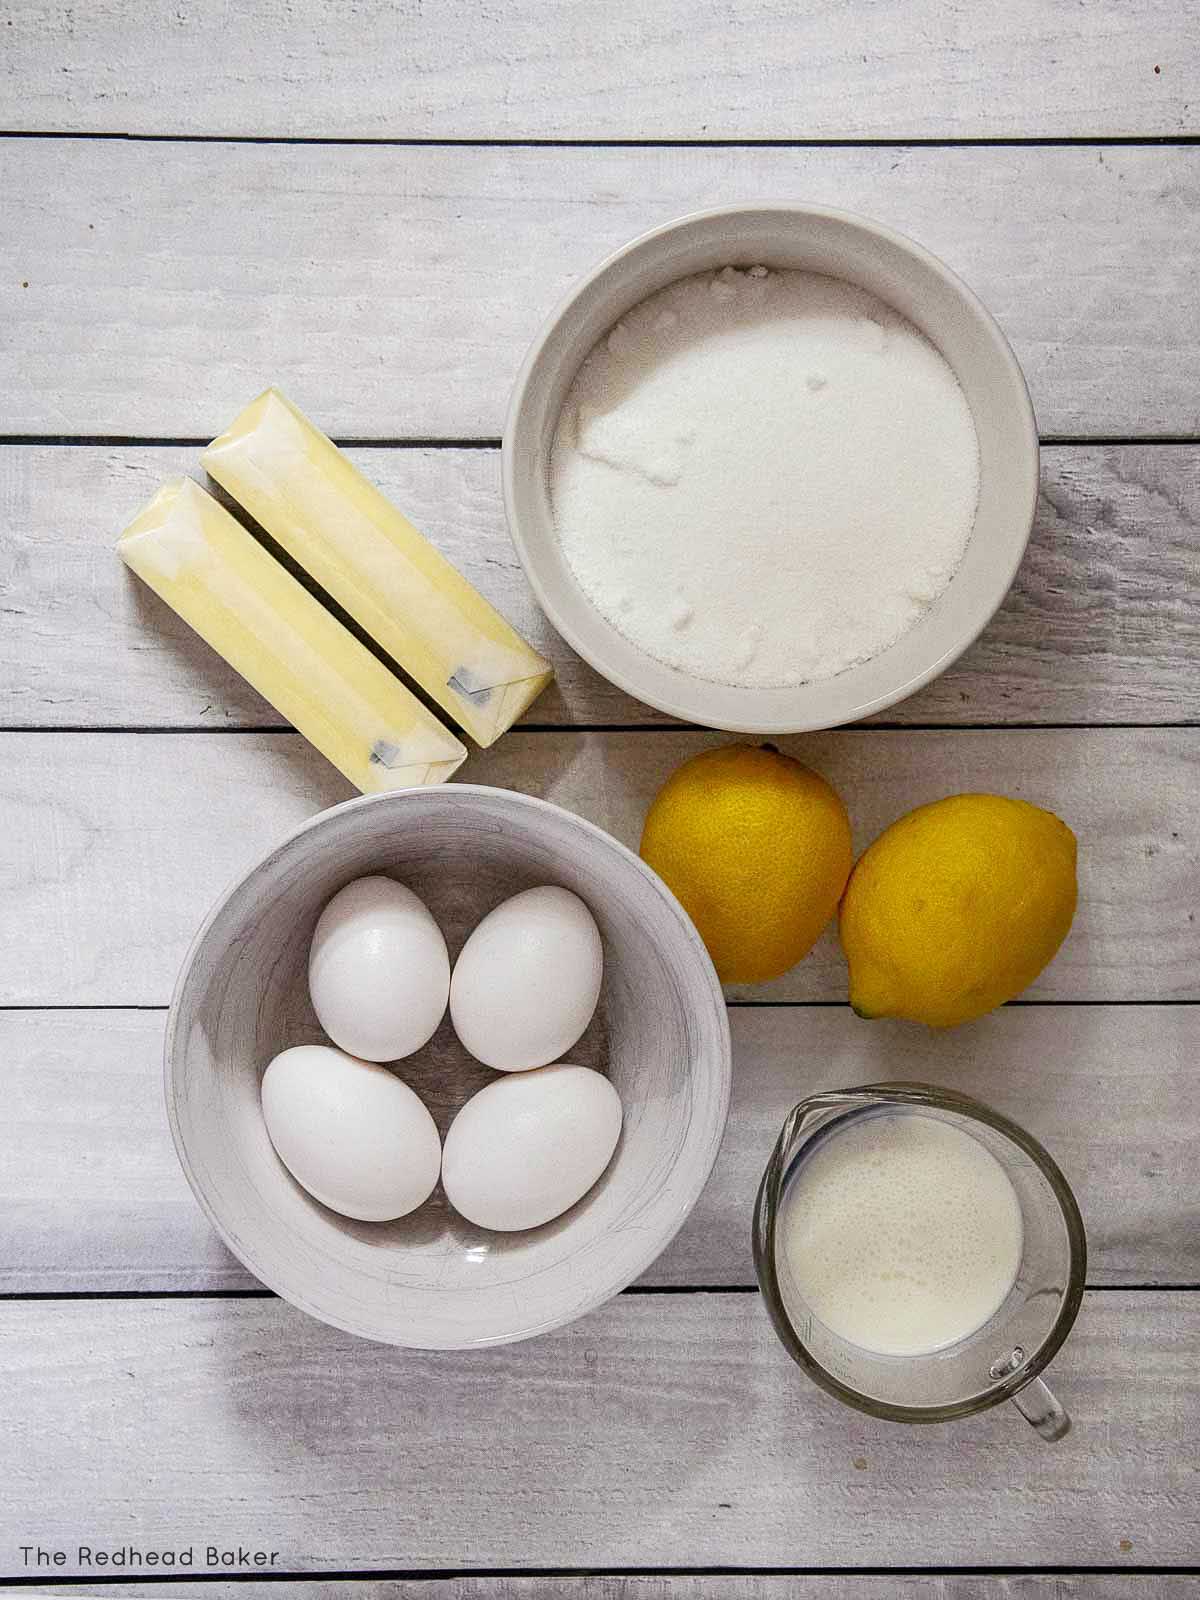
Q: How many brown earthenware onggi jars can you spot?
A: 0